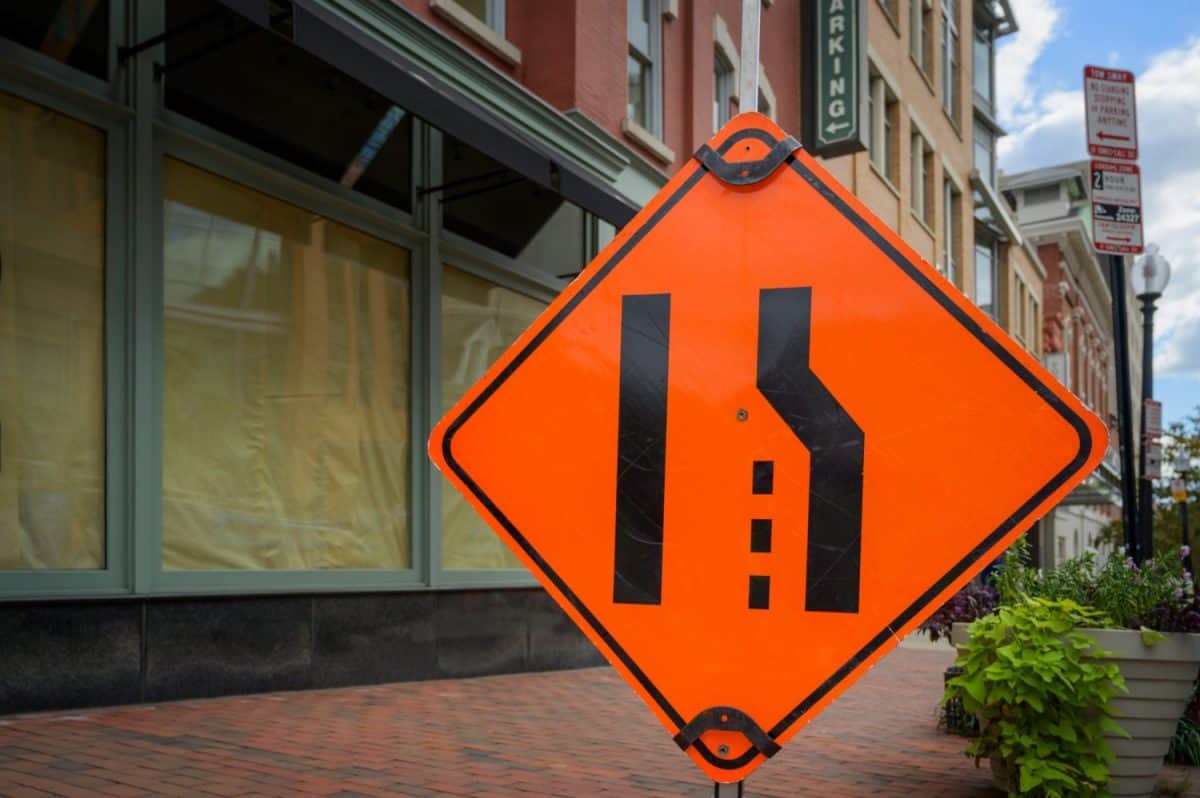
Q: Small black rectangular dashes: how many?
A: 3